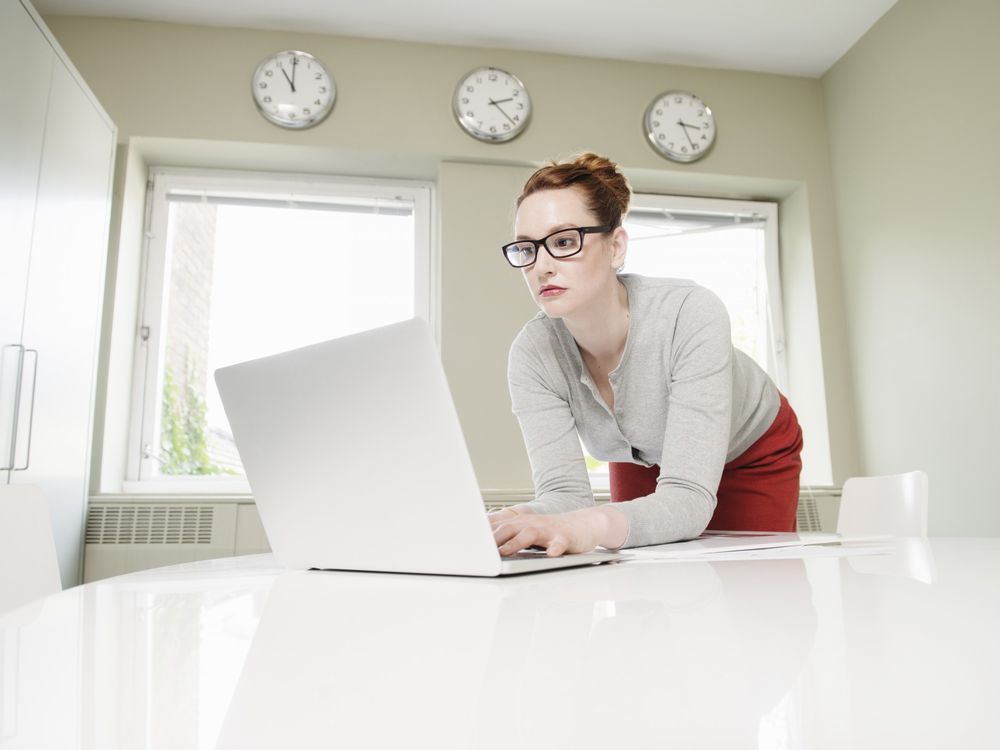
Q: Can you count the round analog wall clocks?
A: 3